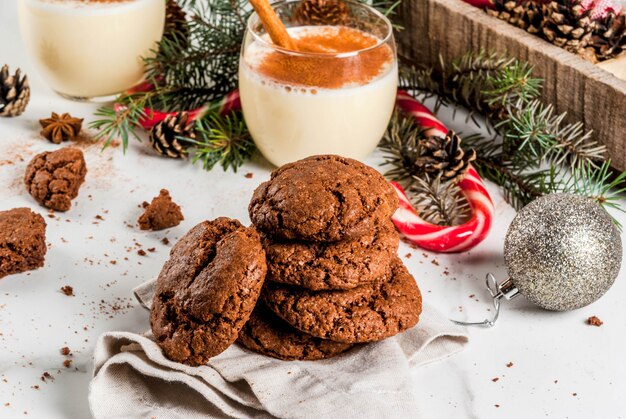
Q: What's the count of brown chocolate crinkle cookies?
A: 5